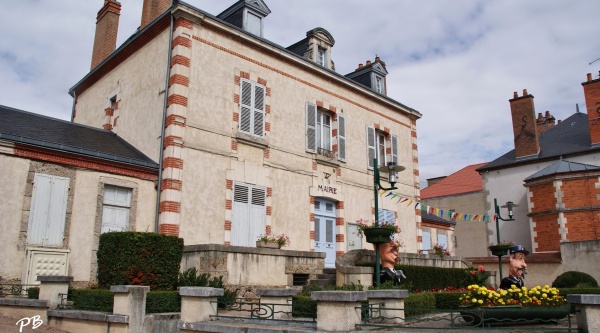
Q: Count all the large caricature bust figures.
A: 2